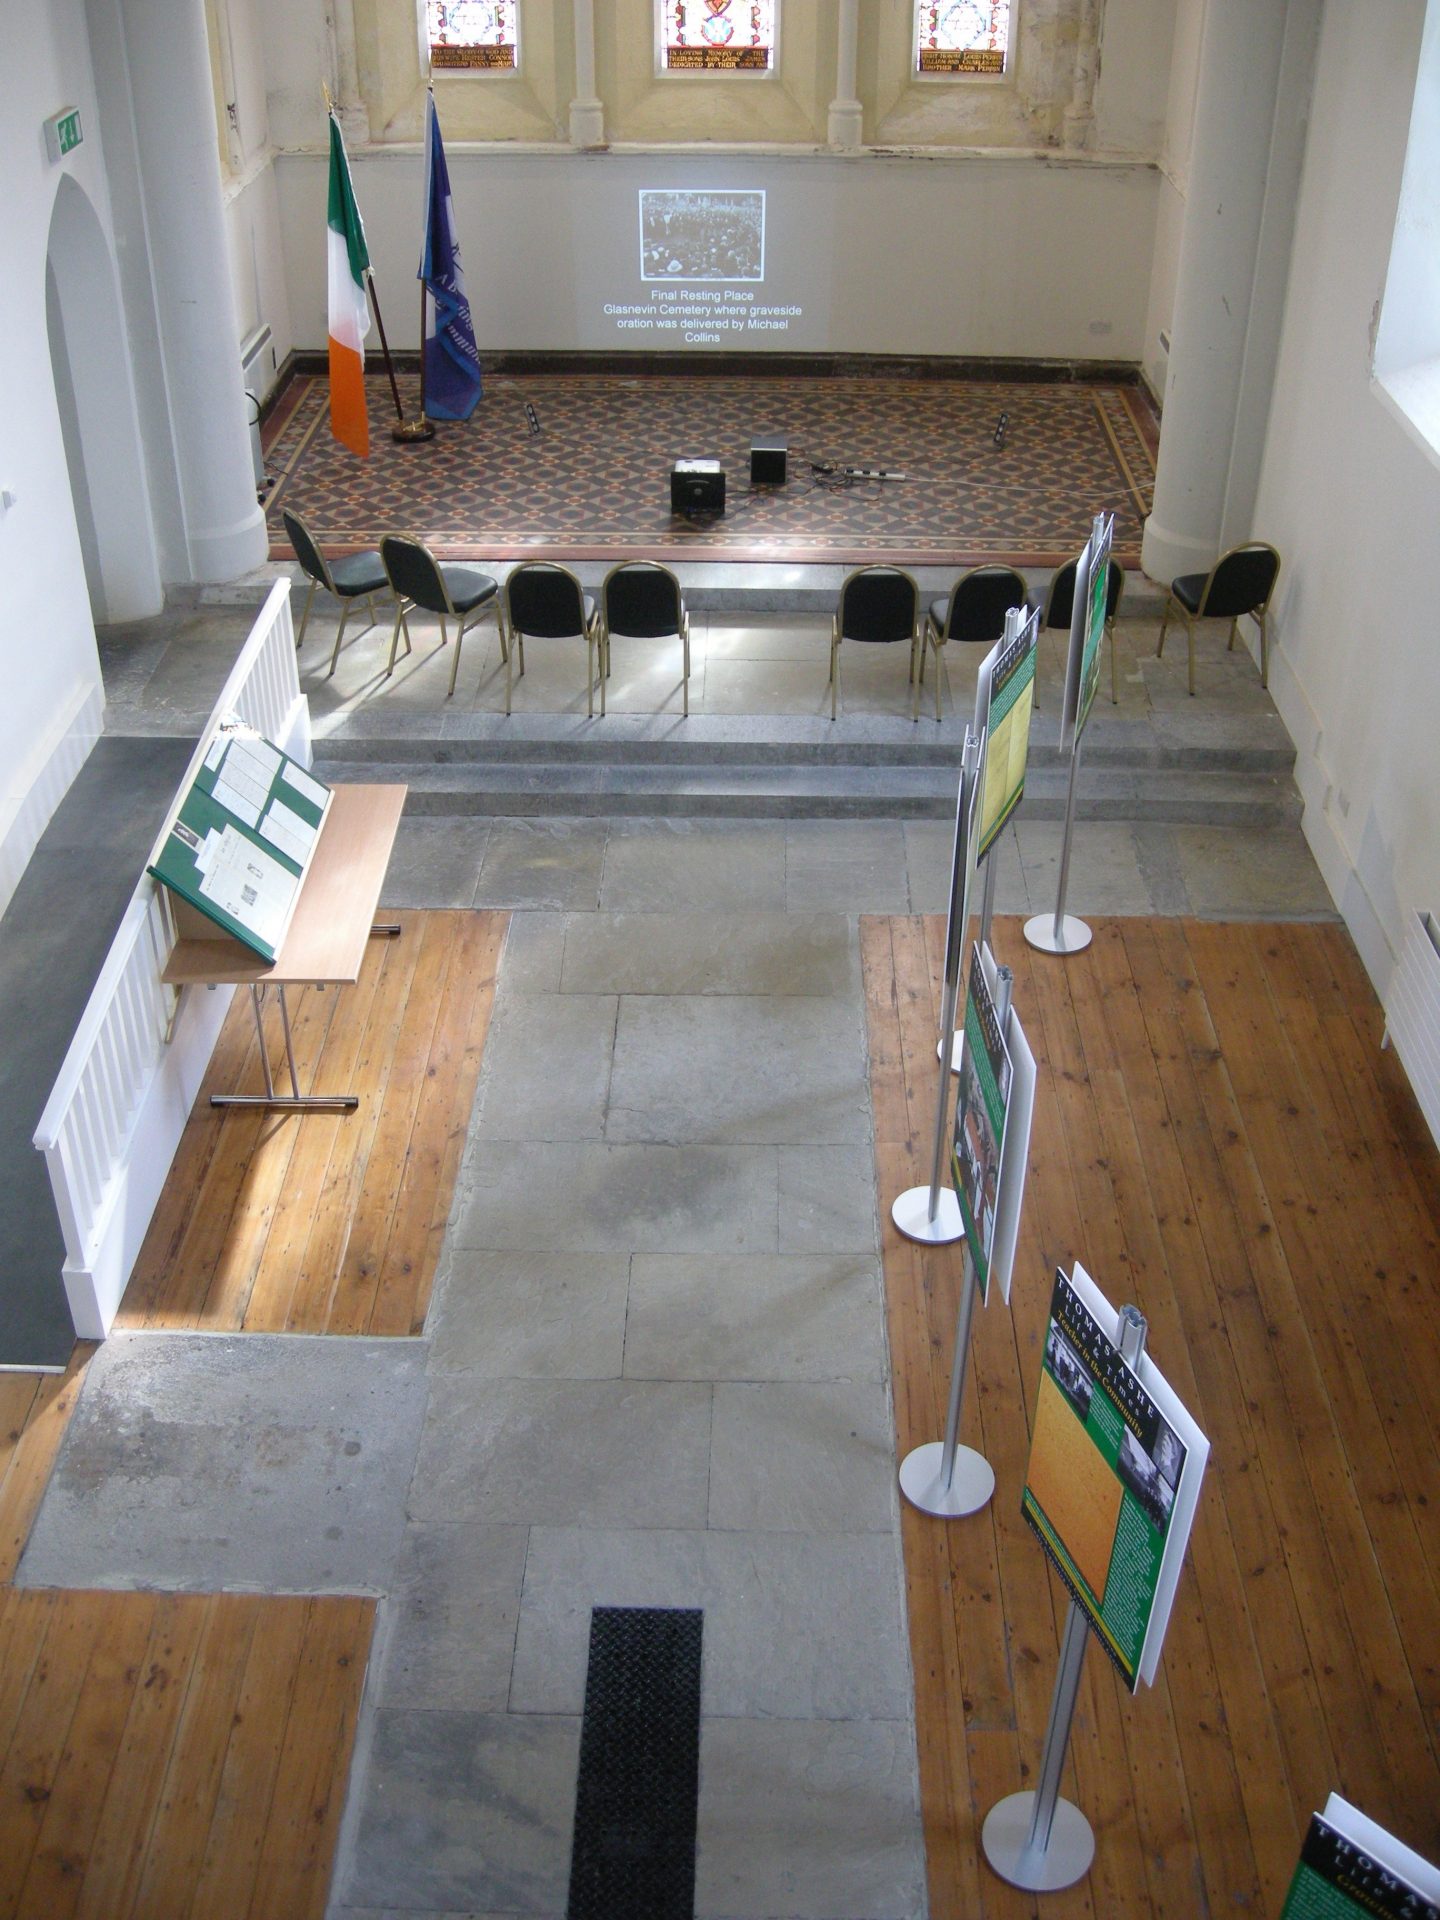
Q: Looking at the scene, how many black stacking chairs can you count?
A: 8